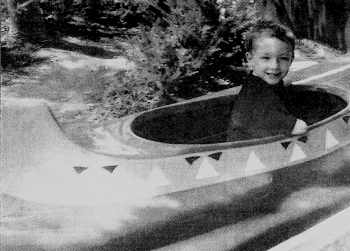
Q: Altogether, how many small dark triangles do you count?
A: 7